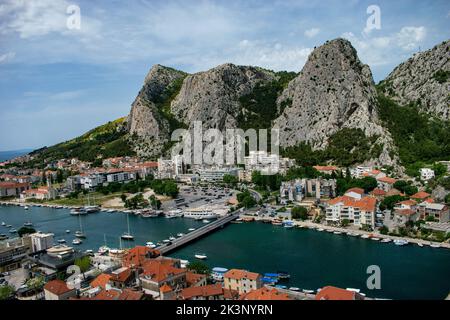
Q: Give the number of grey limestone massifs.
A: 4